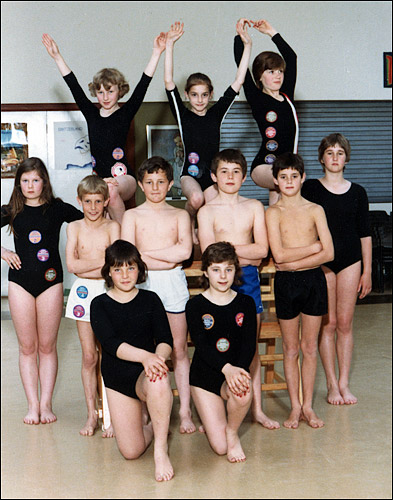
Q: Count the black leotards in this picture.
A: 7